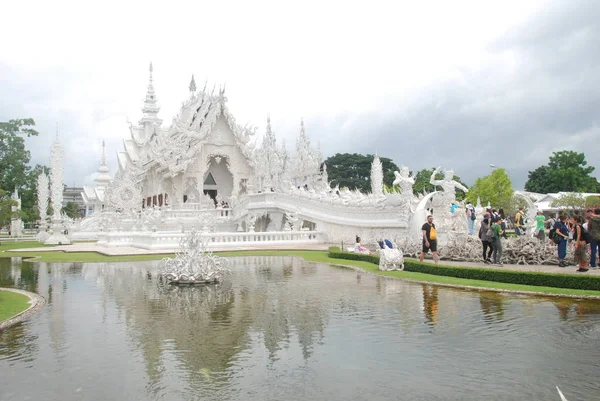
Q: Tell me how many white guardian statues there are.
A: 2